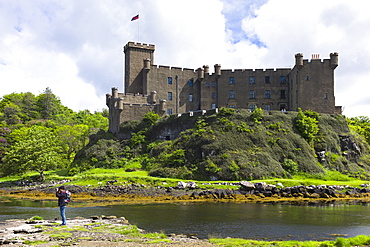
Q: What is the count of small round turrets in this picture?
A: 11